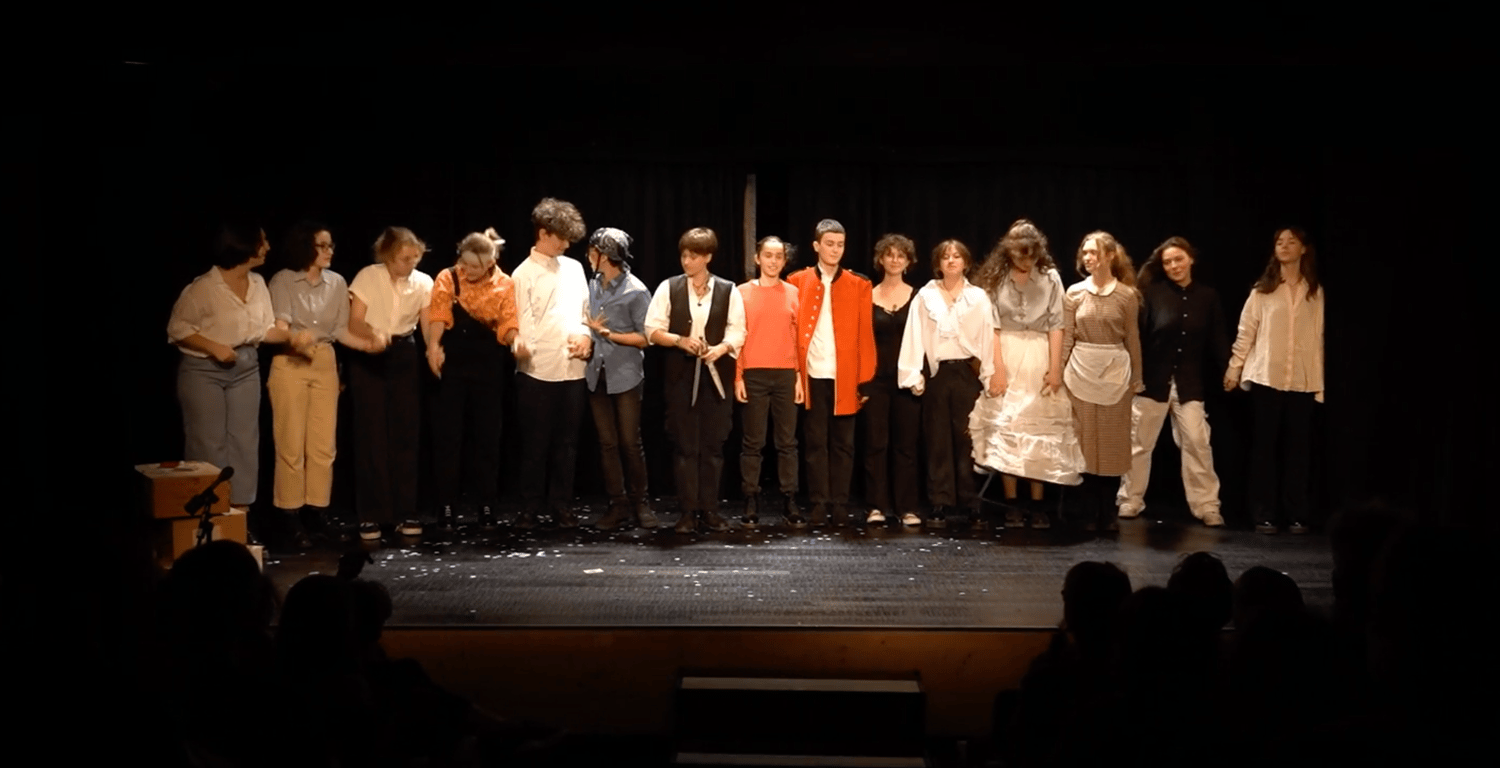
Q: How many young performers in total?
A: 15